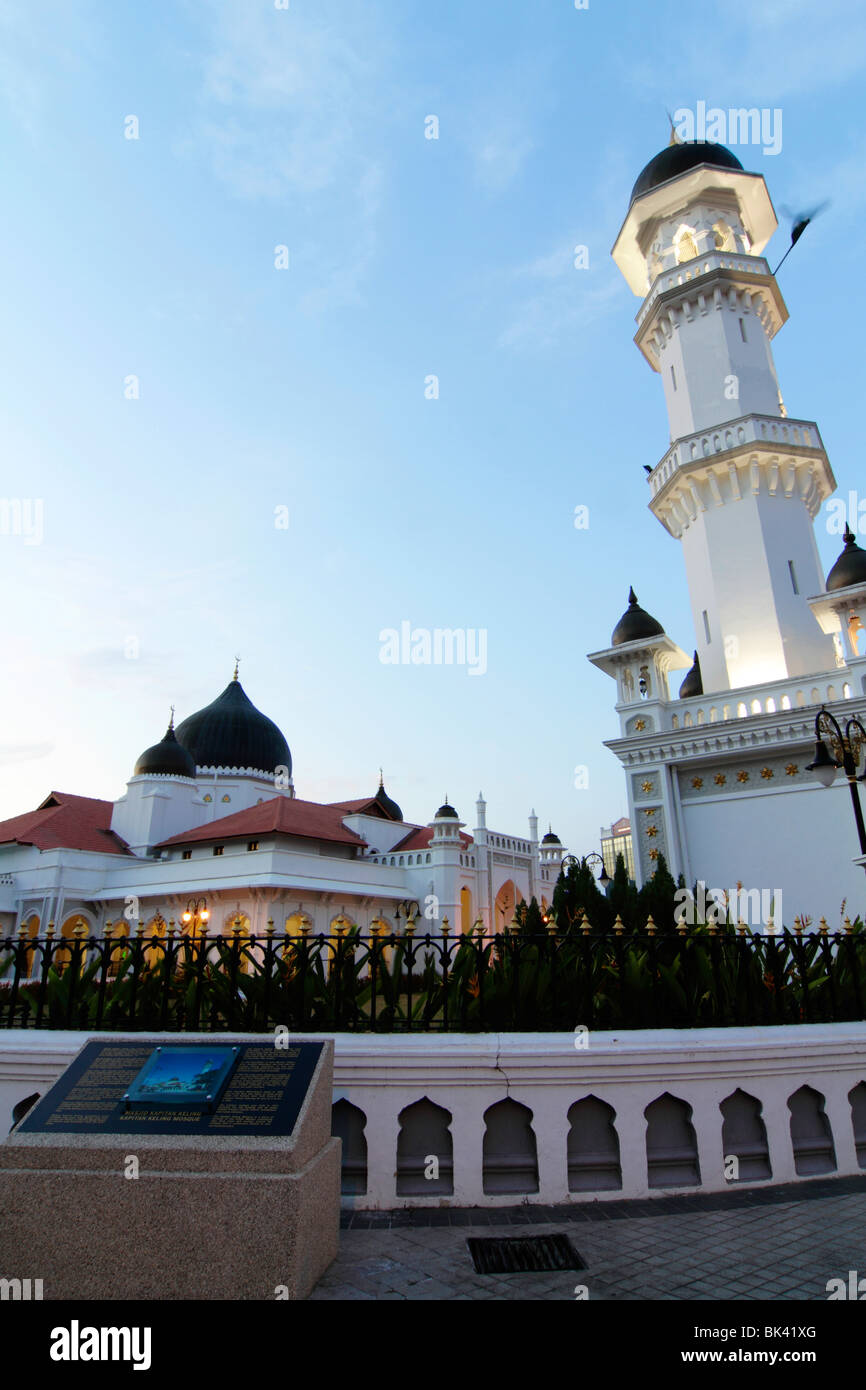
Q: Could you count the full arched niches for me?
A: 6